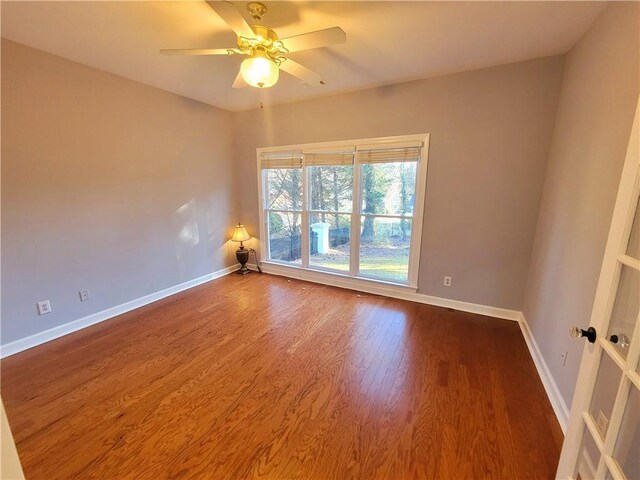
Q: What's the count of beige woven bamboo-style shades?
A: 3